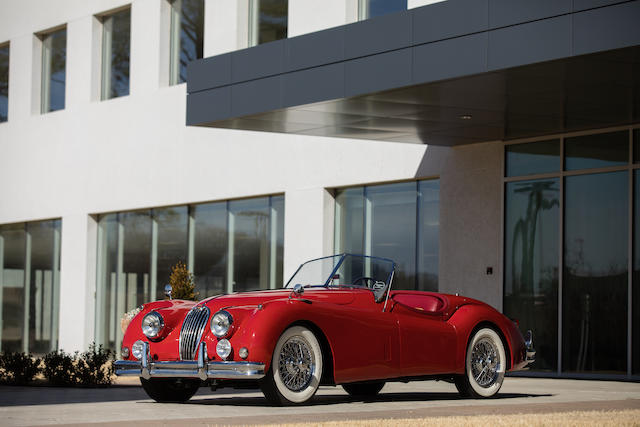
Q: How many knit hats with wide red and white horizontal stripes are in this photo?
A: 0